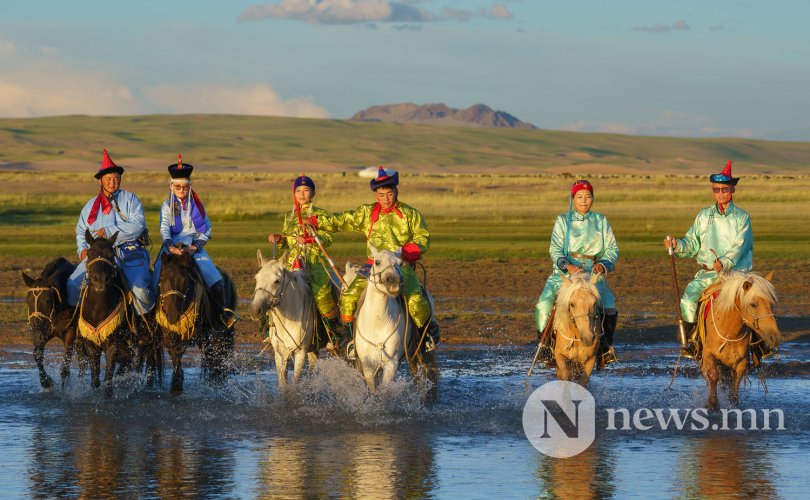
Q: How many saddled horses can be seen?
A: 6